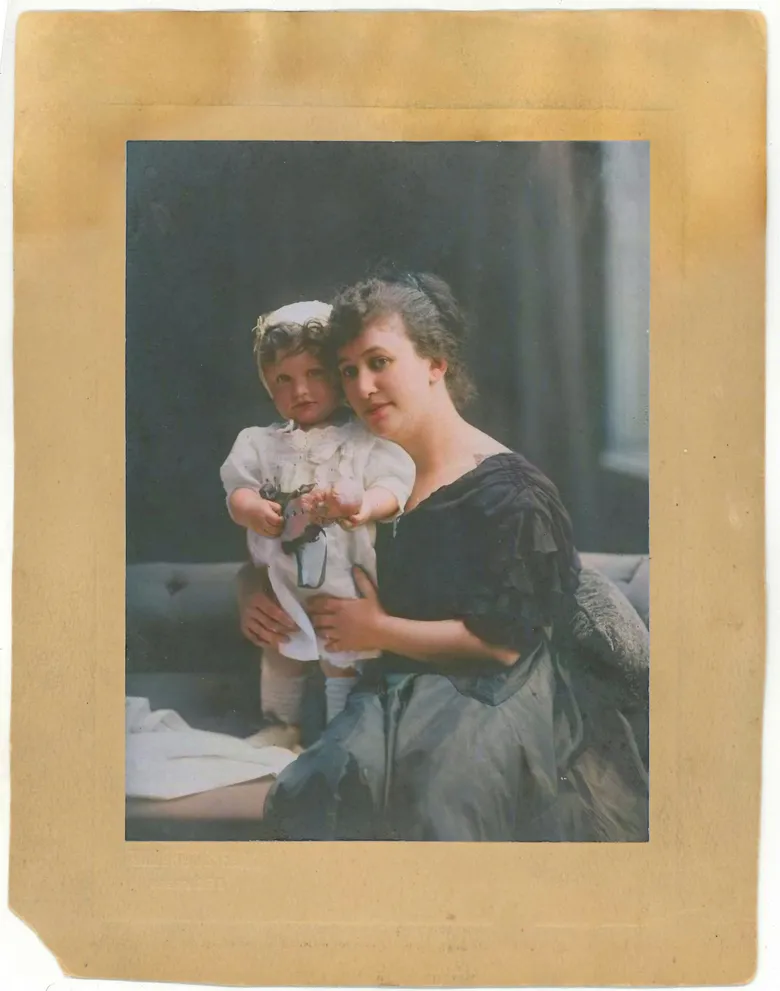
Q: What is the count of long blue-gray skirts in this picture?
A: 1